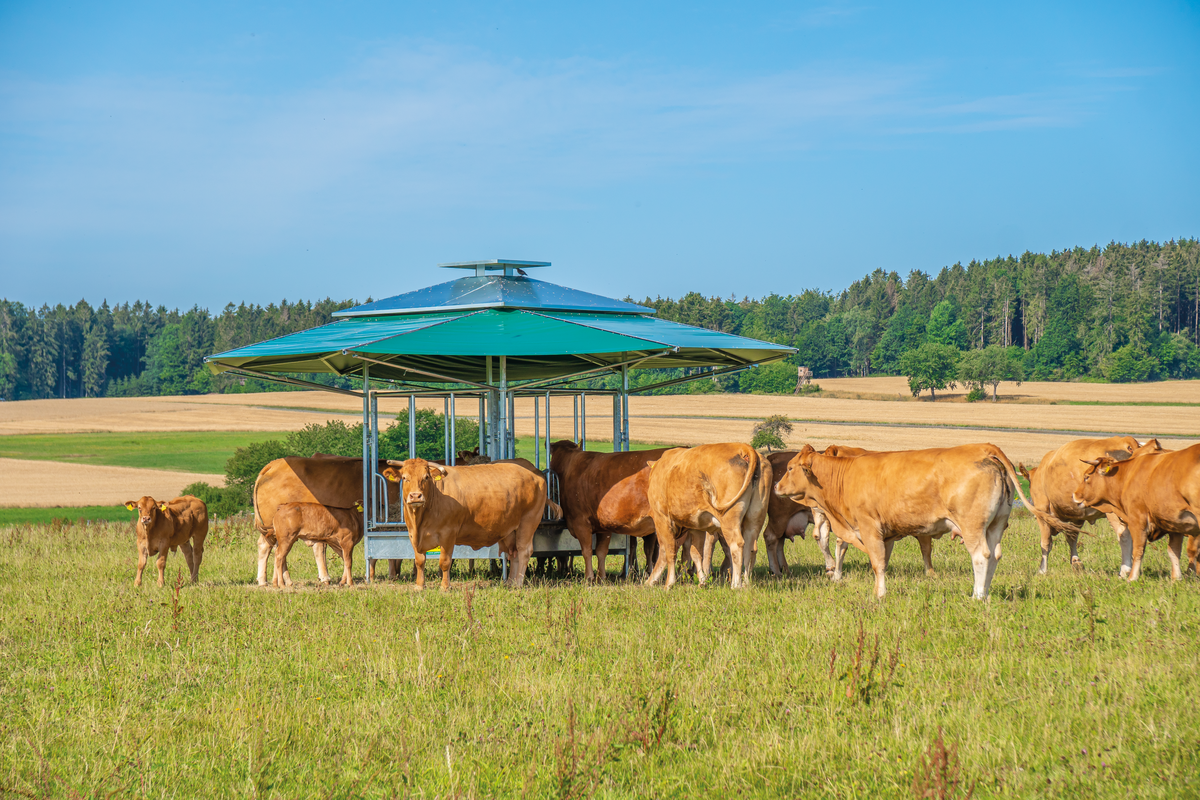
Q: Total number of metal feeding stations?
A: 1